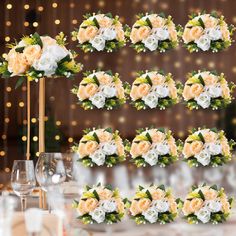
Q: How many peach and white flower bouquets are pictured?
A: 13